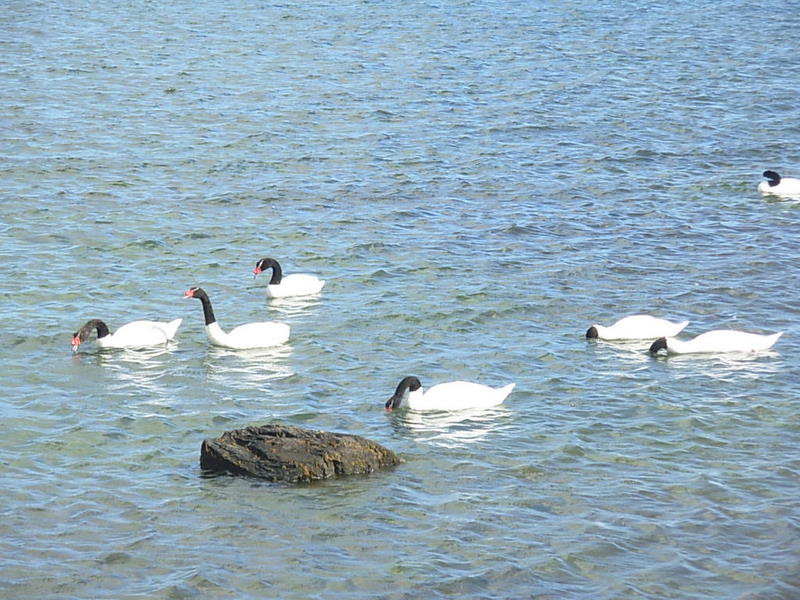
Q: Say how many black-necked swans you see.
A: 7